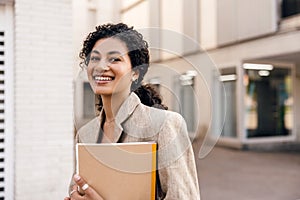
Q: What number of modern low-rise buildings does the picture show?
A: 1